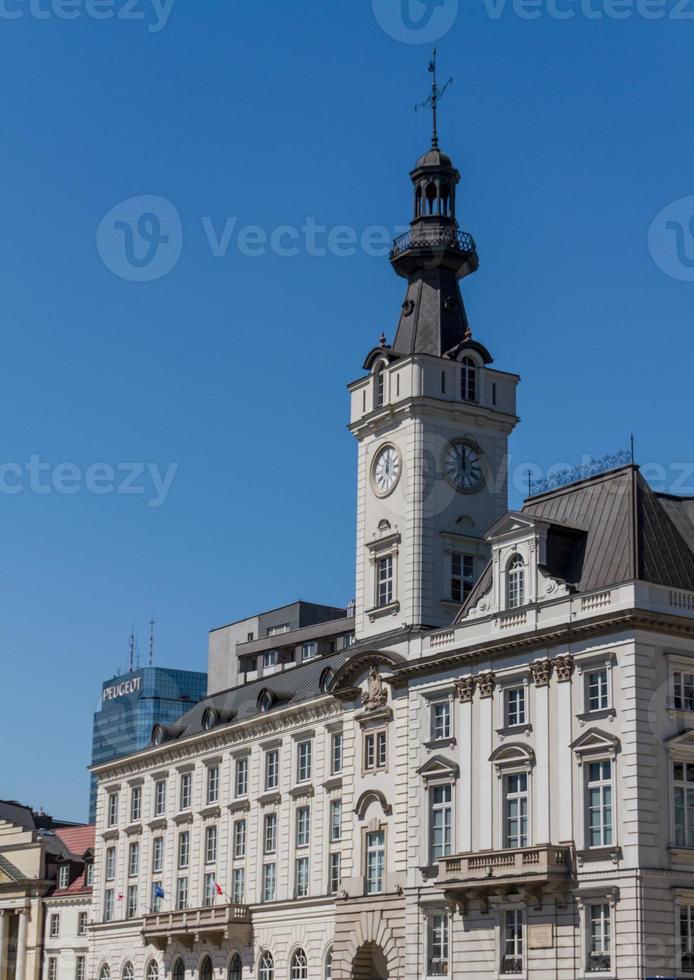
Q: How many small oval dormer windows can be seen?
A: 4